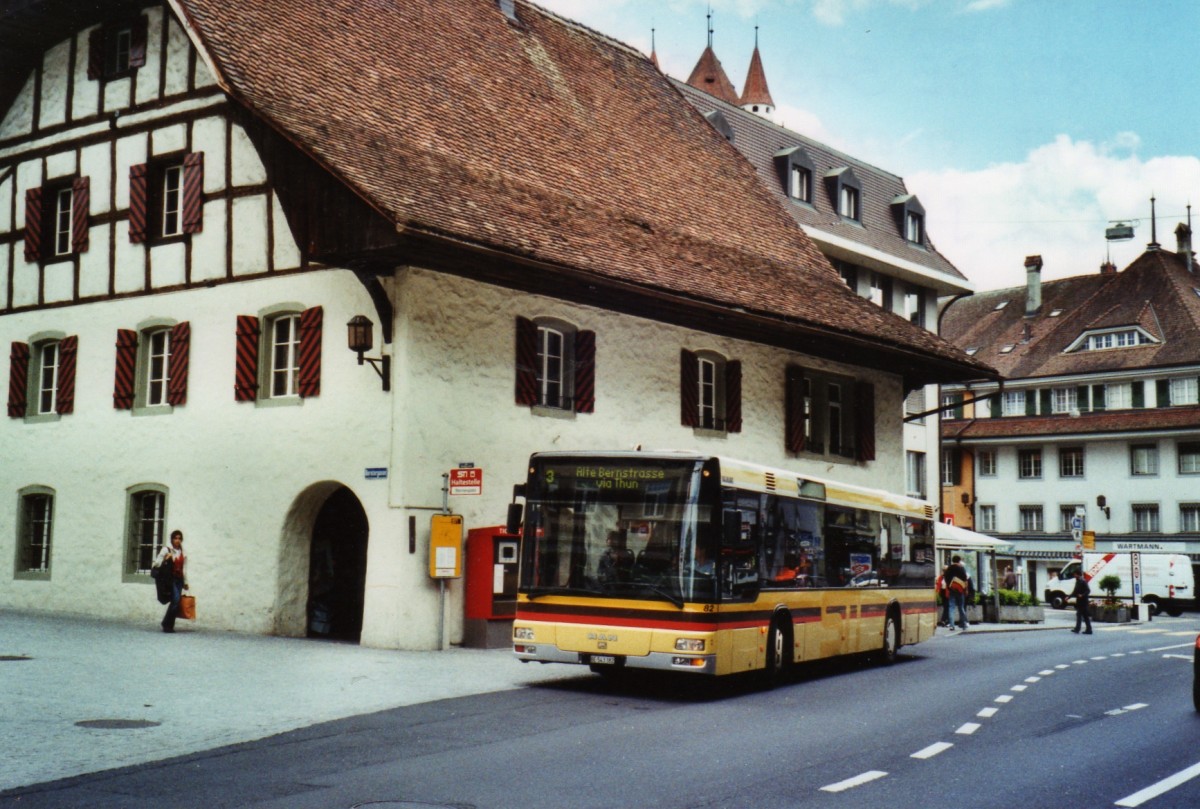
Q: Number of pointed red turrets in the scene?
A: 3